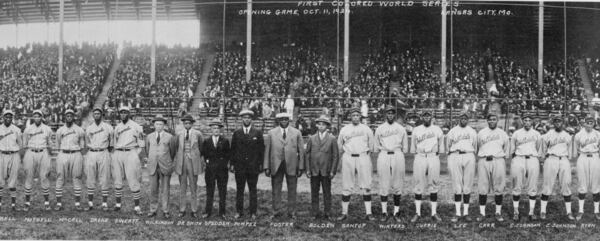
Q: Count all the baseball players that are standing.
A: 13